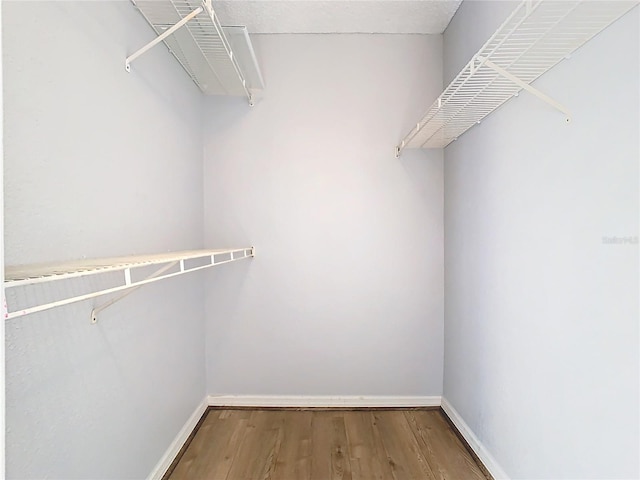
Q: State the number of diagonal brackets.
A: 3